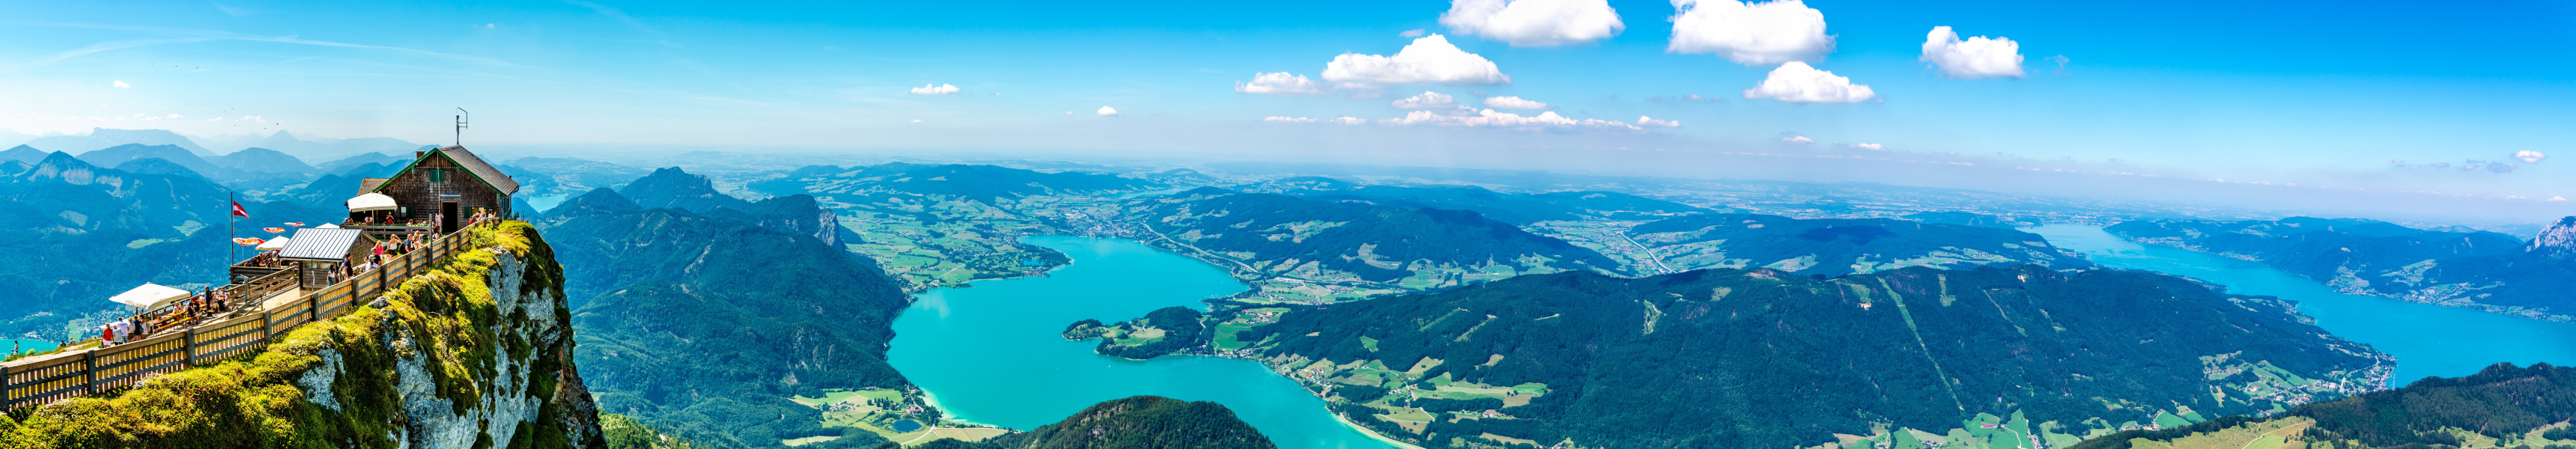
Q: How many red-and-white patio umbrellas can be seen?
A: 4